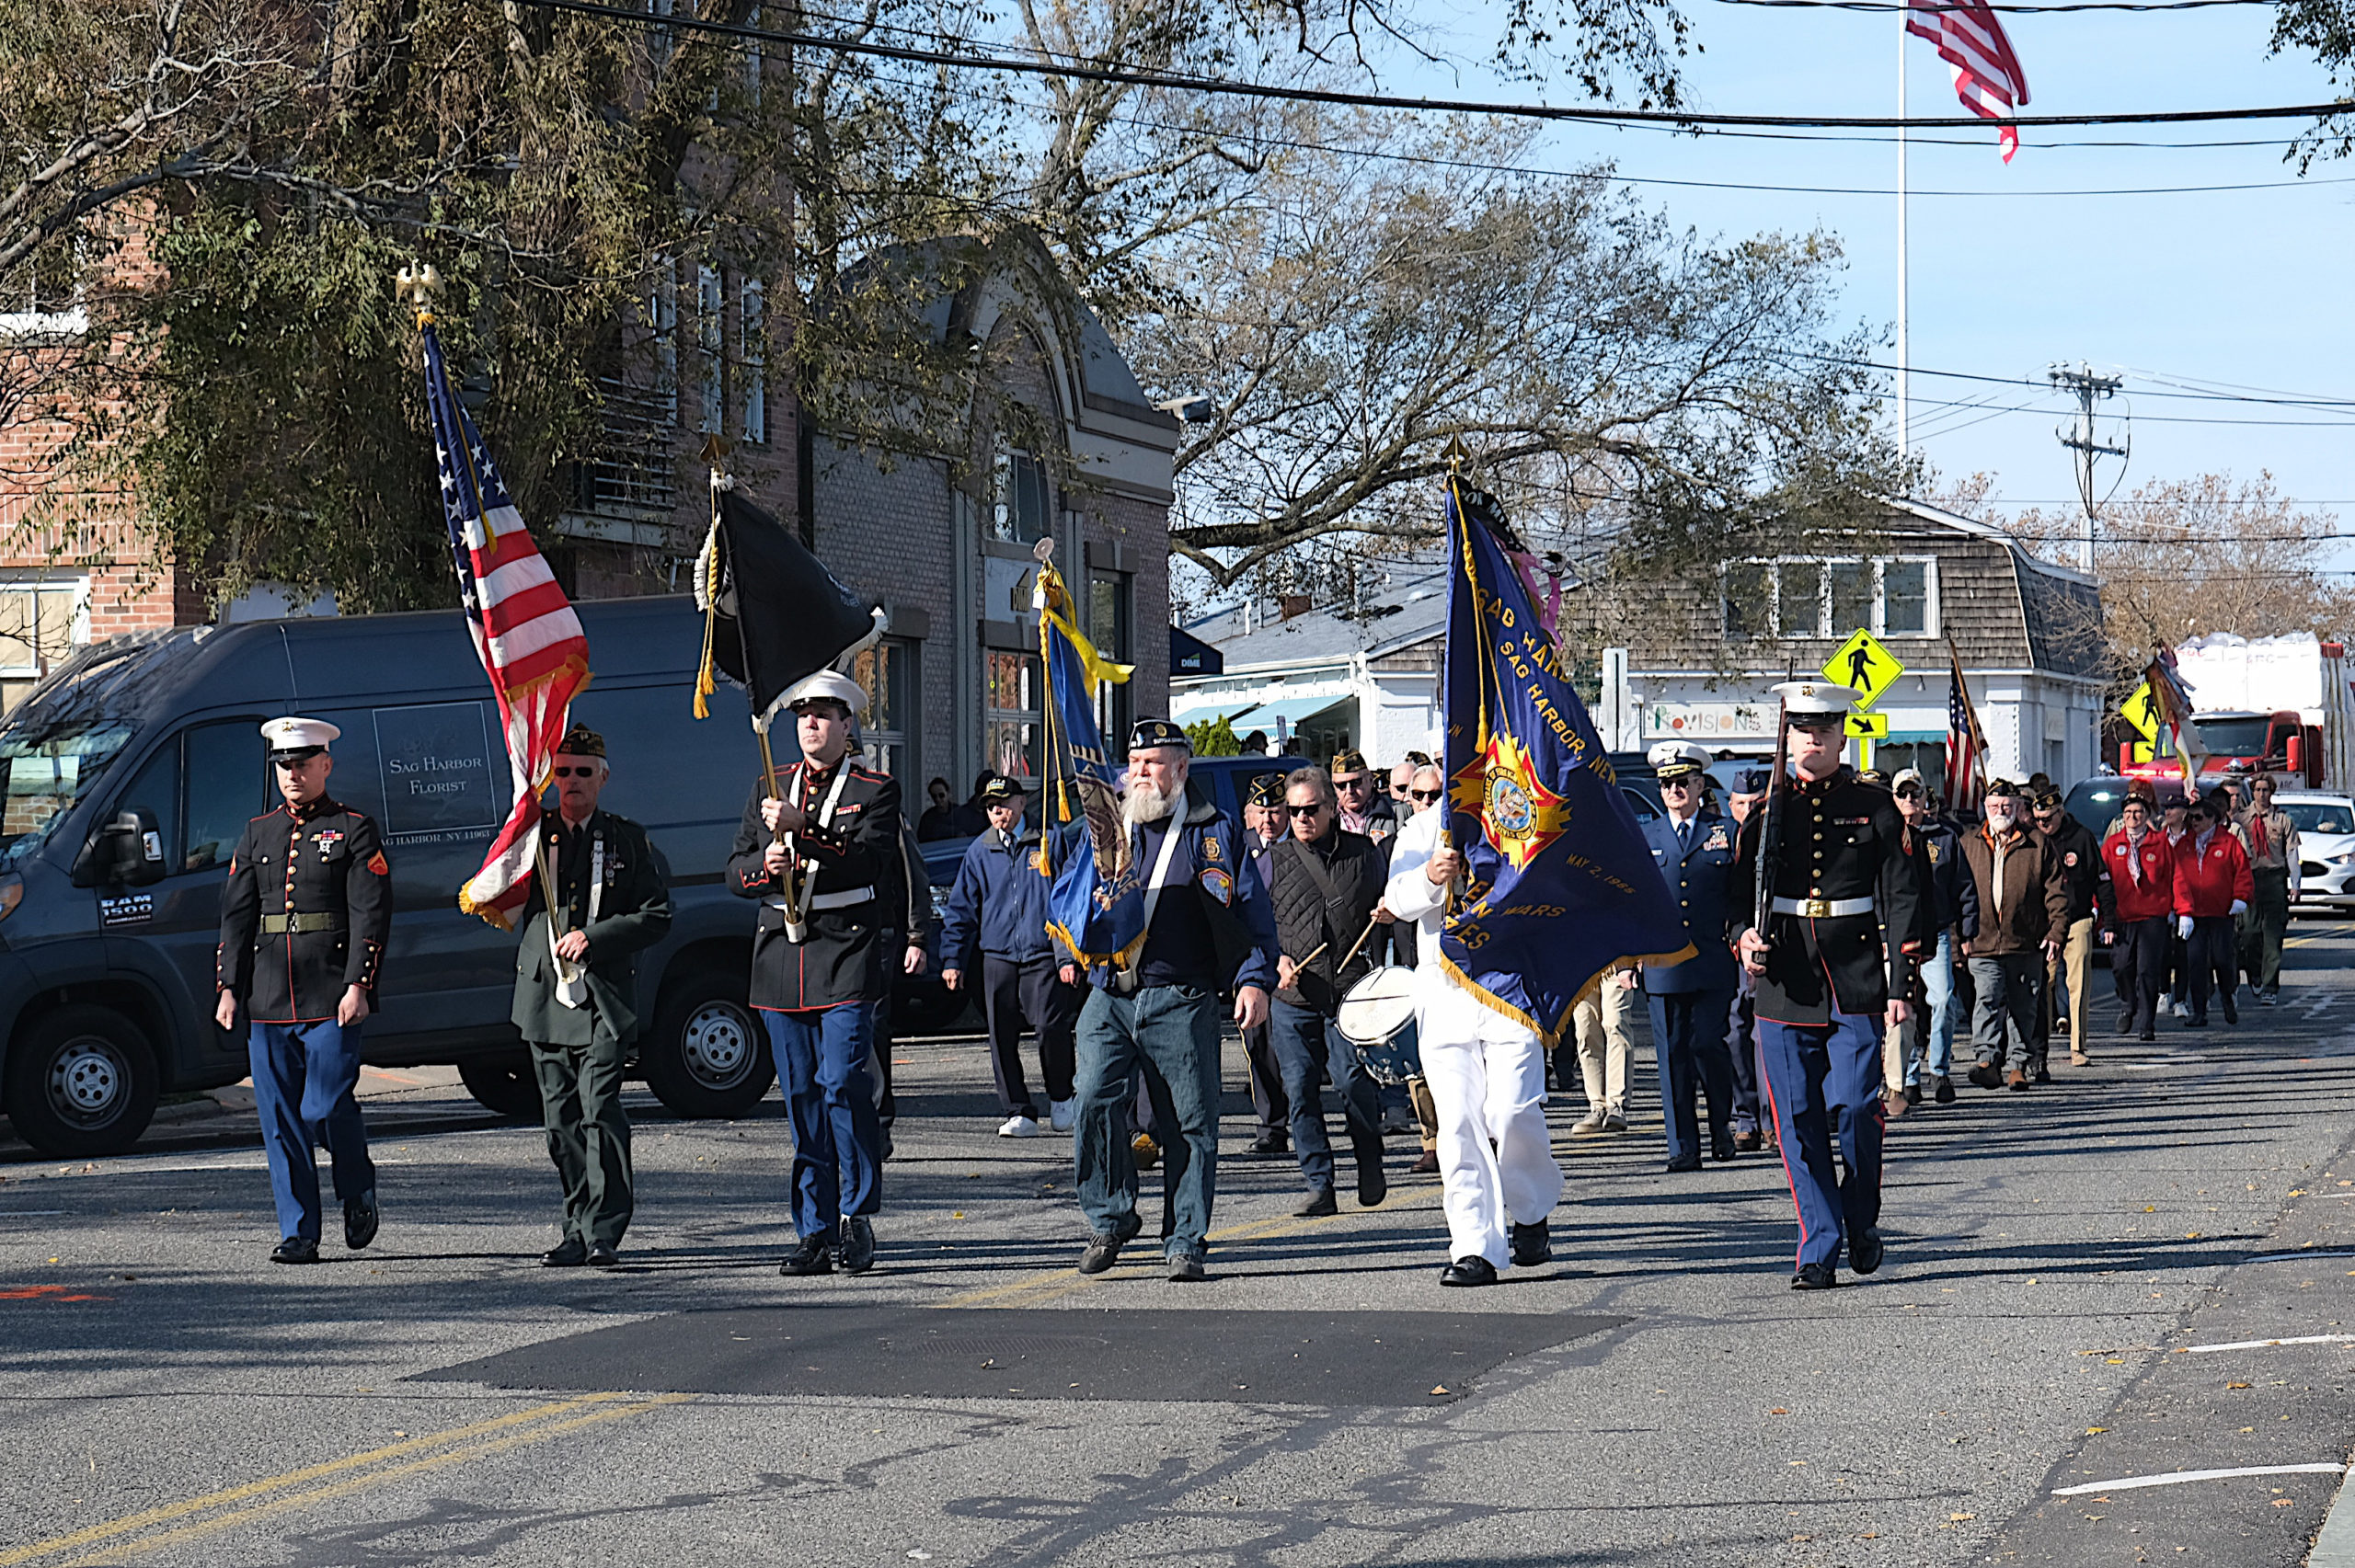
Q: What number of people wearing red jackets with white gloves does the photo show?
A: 2